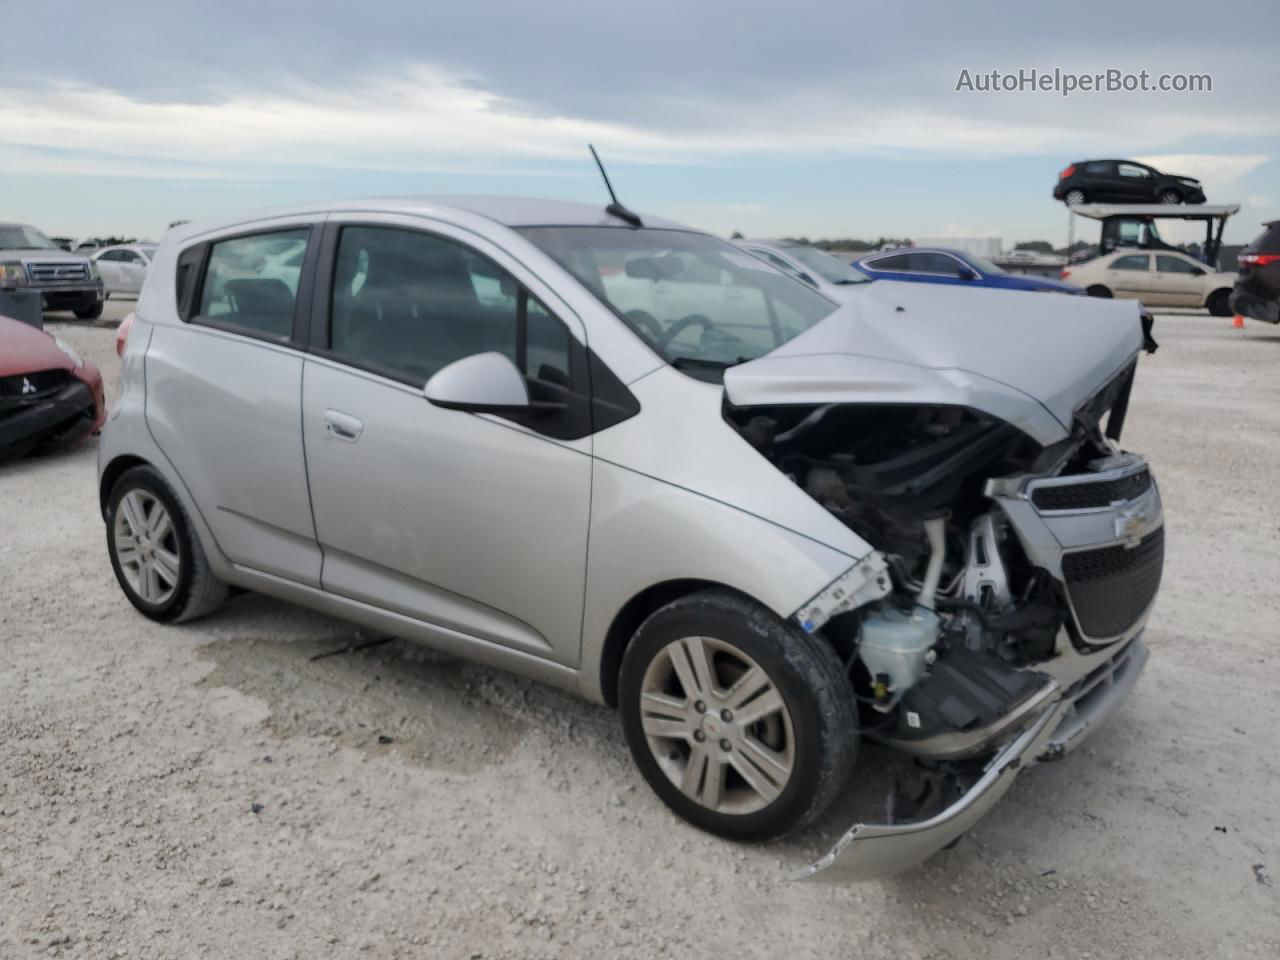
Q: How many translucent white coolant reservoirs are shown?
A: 1